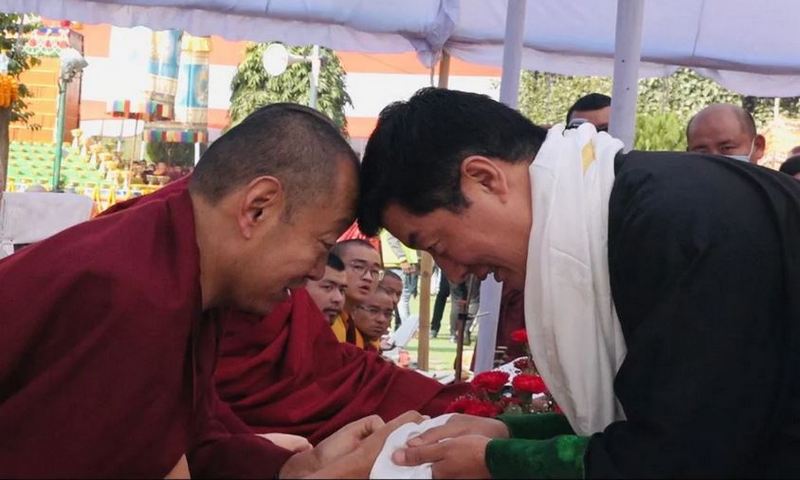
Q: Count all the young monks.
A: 4